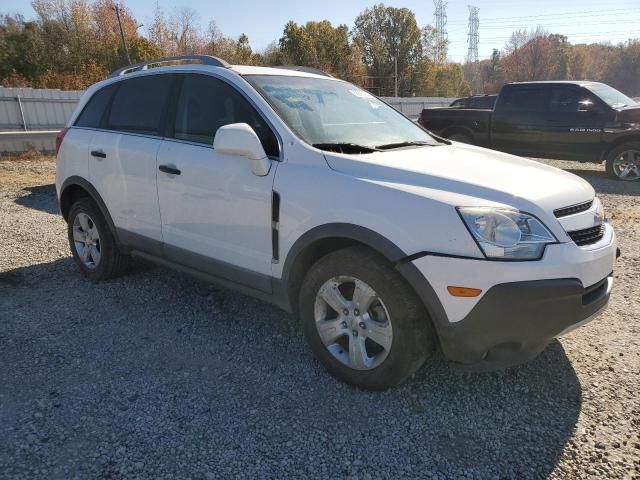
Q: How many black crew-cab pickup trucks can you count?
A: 1